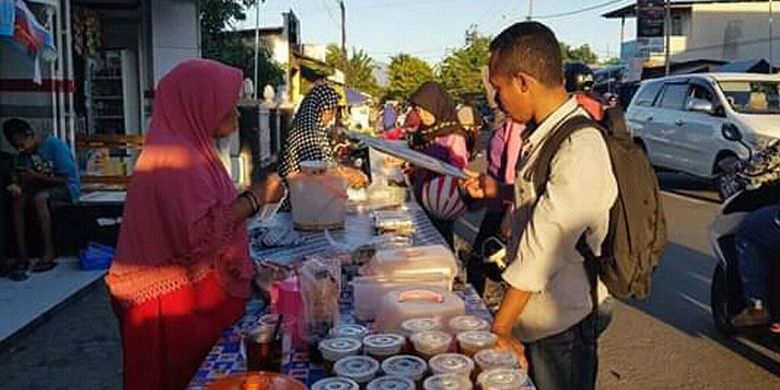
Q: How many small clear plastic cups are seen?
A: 15